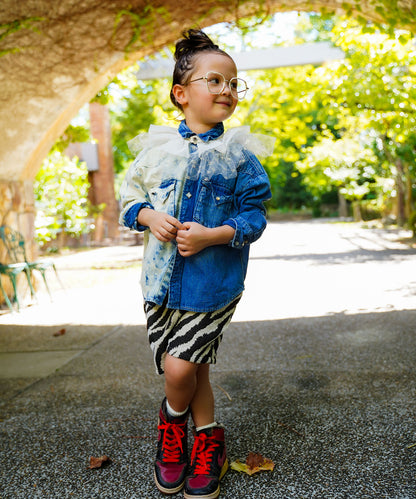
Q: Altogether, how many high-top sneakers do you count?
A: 2